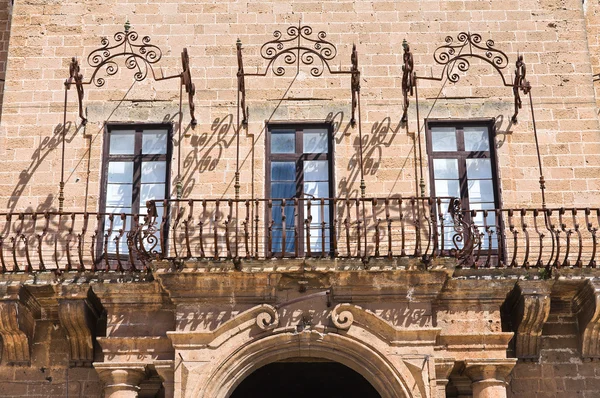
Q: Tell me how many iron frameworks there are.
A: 3